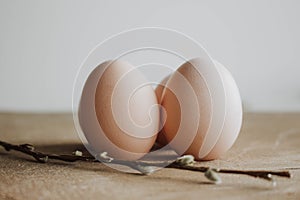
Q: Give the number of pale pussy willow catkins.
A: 5